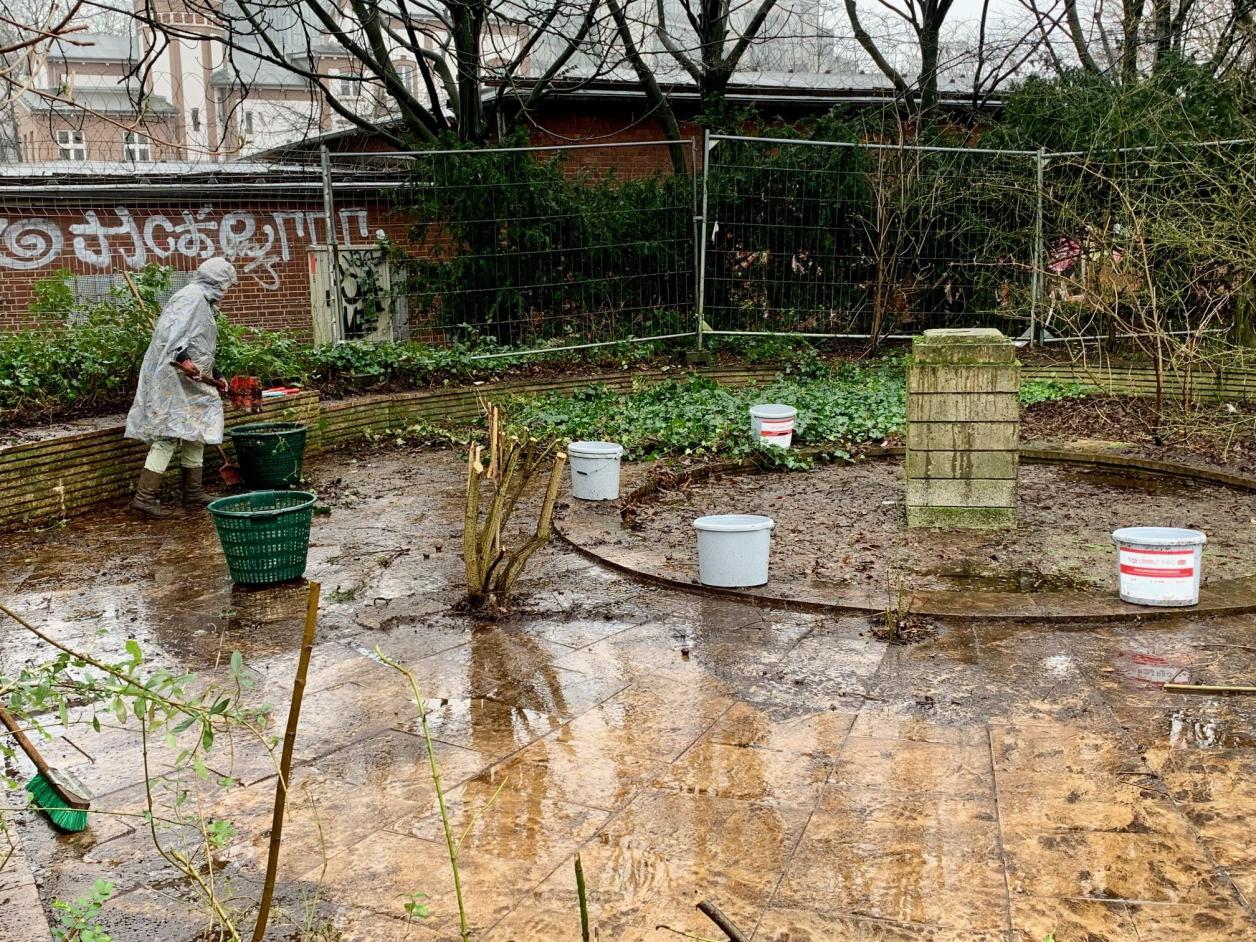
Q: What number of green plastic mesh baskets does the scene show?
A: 2